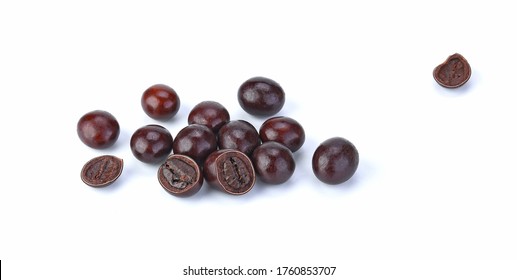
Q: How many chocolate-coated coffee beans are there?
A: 14